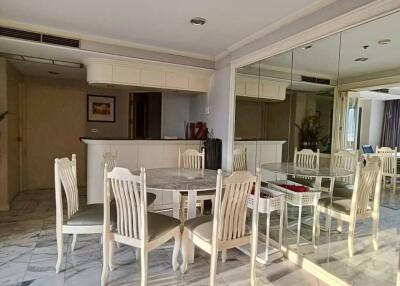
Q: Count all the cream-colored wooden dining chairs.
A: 5